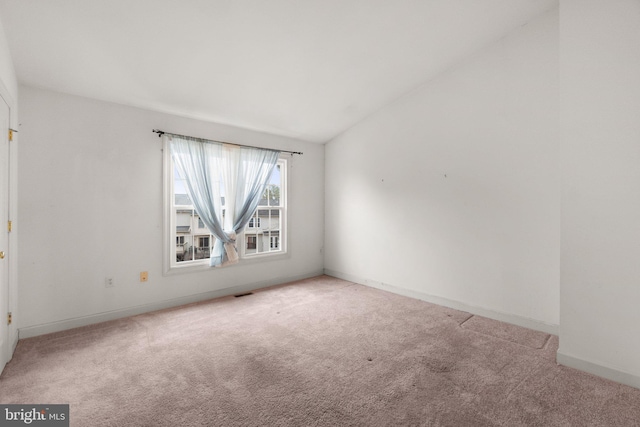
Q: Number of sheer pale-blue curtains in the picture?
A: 2